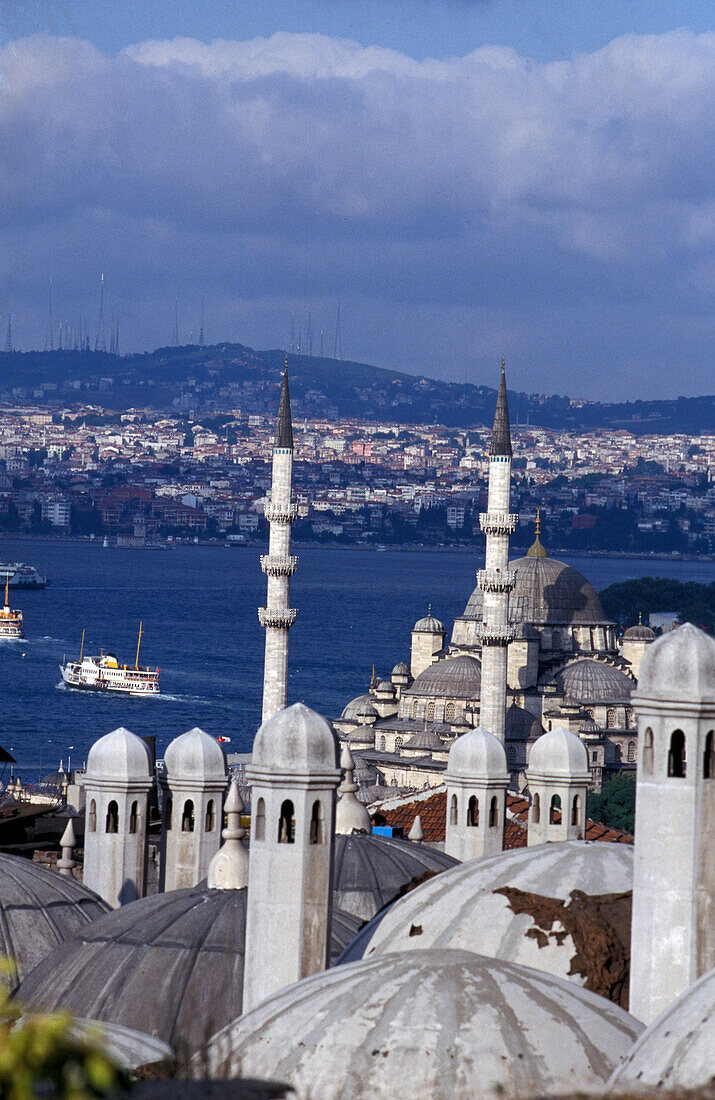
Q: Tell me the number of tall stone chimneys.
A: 6